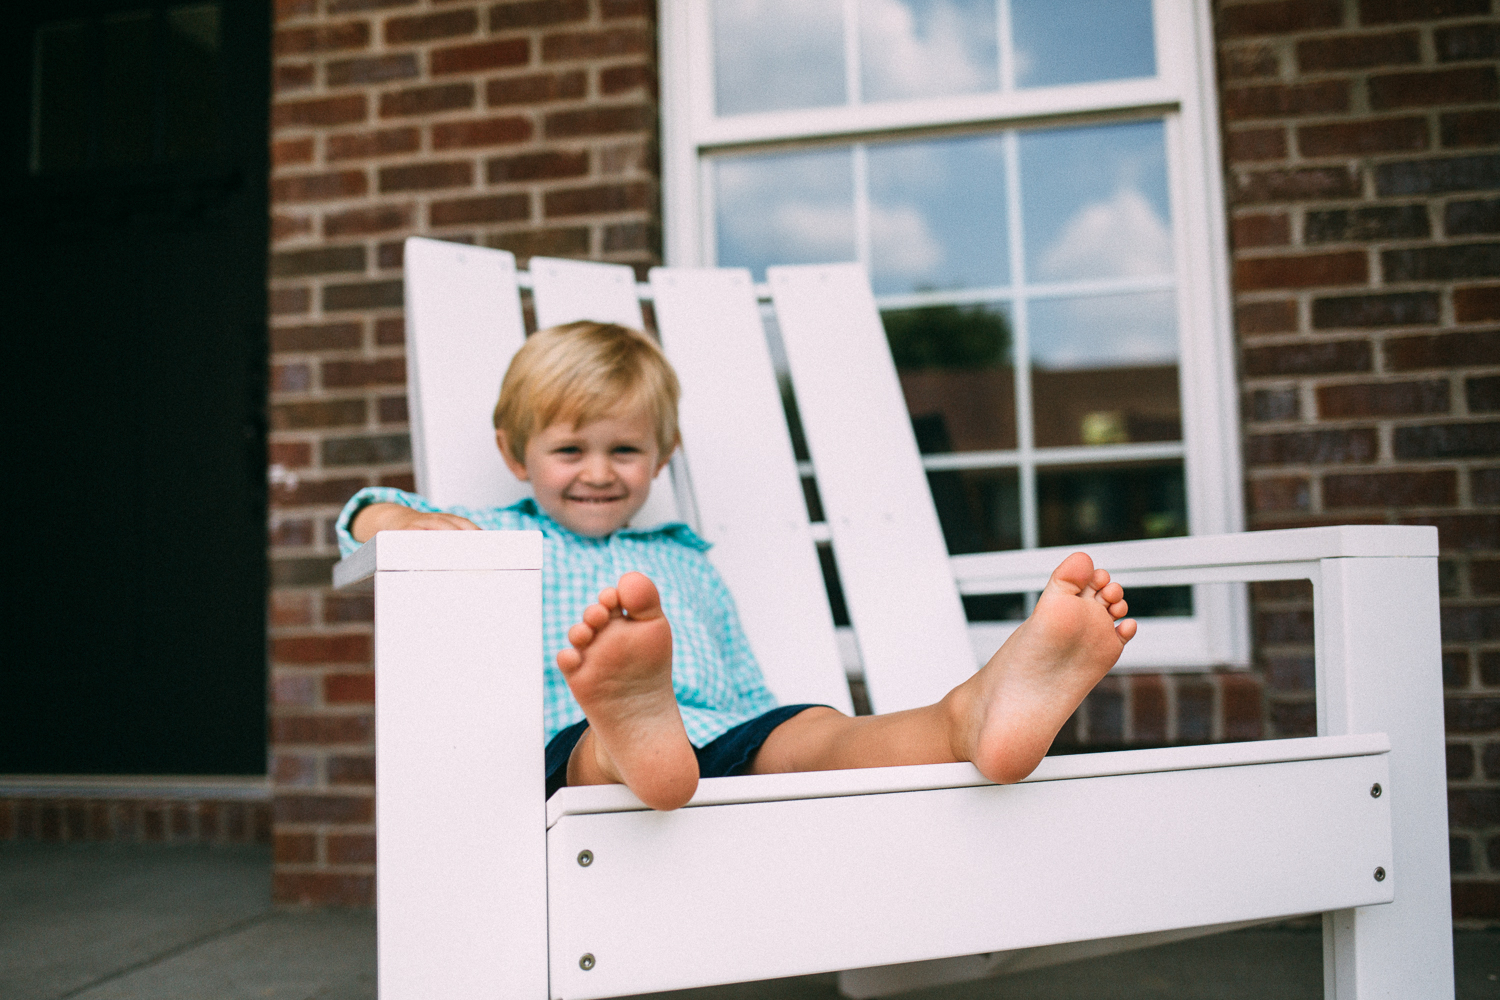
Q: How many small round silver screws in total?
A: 4